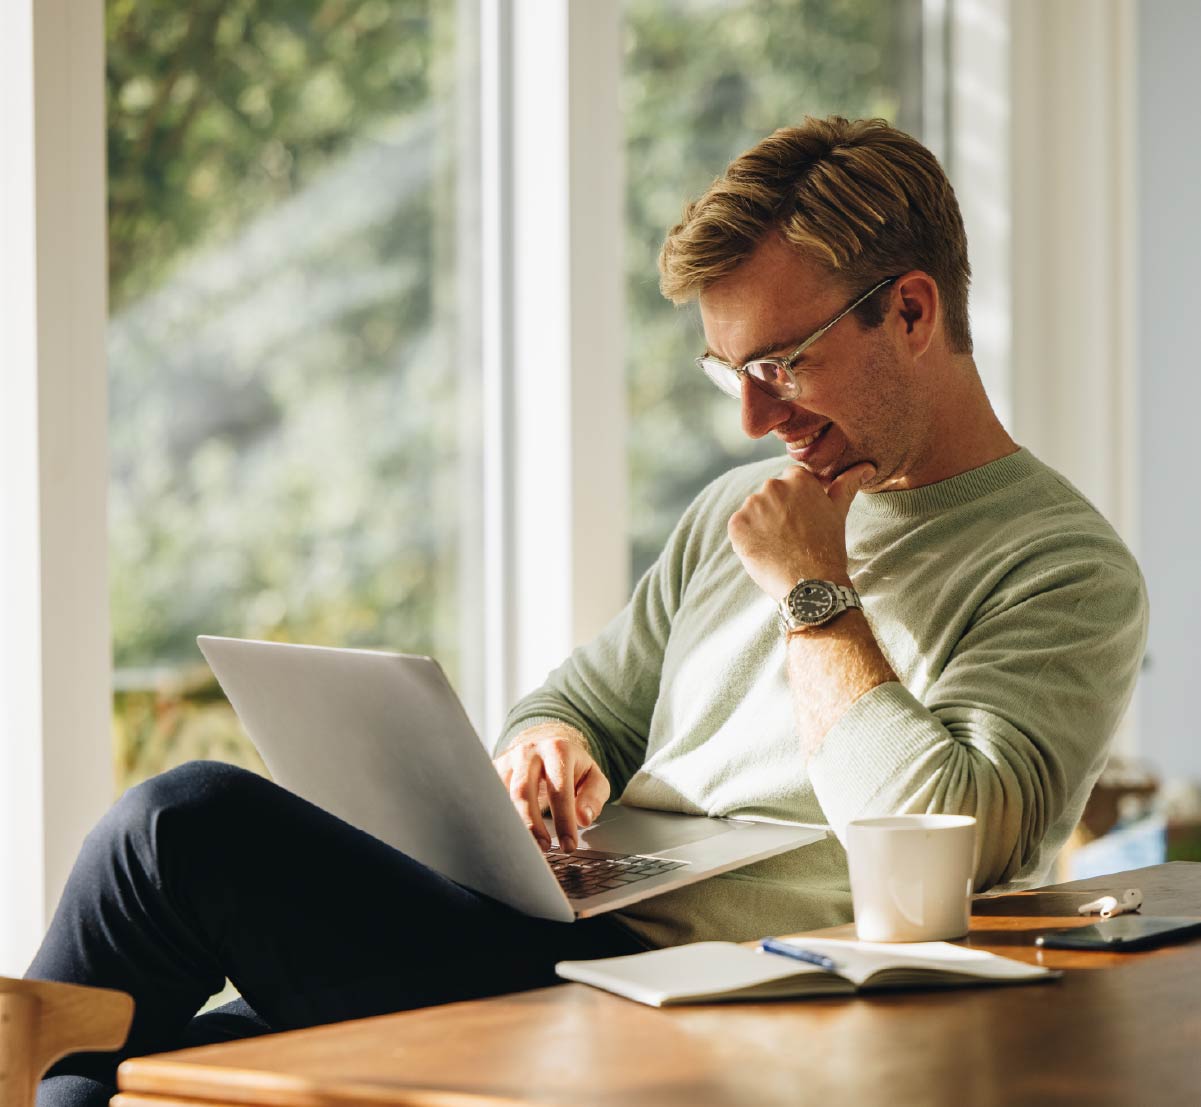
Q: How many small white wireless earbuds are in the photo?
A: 2